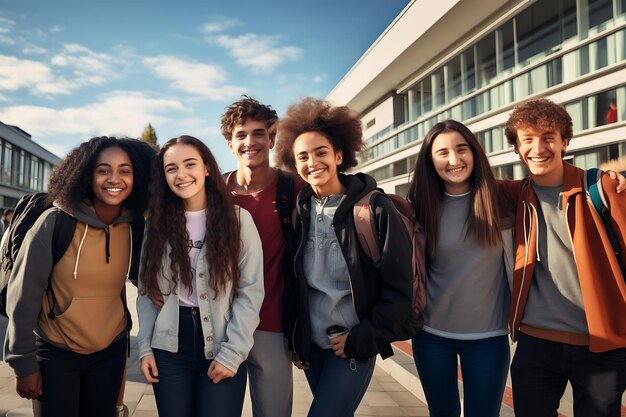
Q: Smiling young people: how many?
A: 6